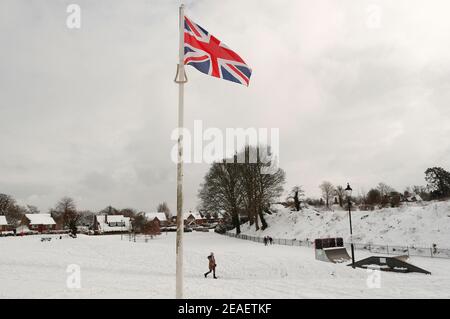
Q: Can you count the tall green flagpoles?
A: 0